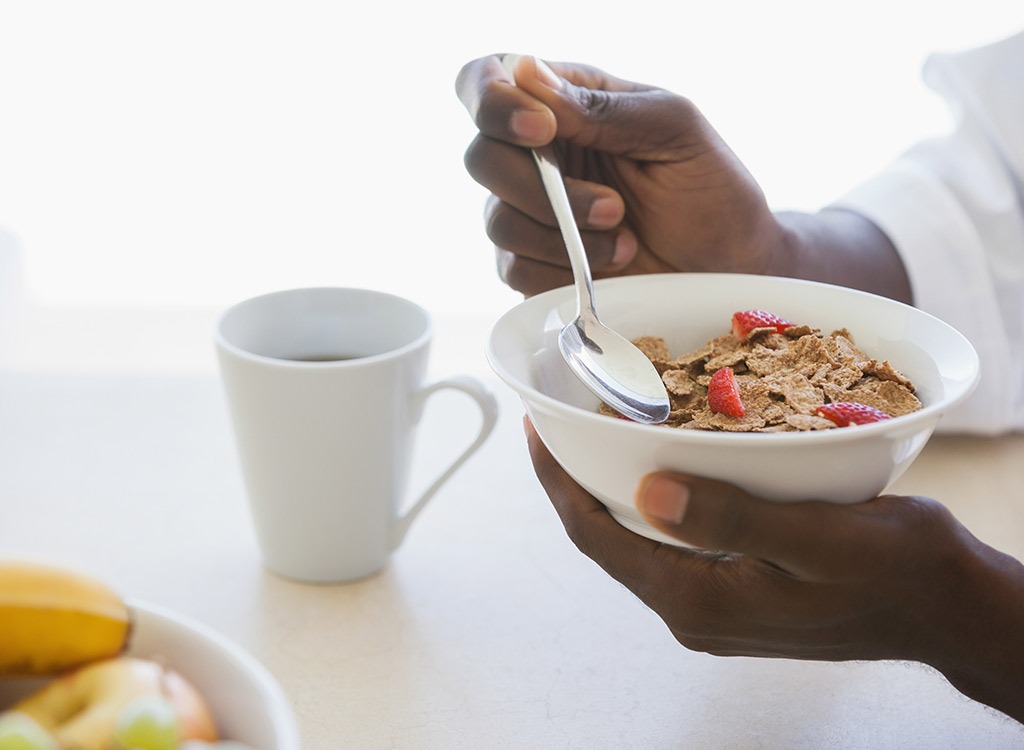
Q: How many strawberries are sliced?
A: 3